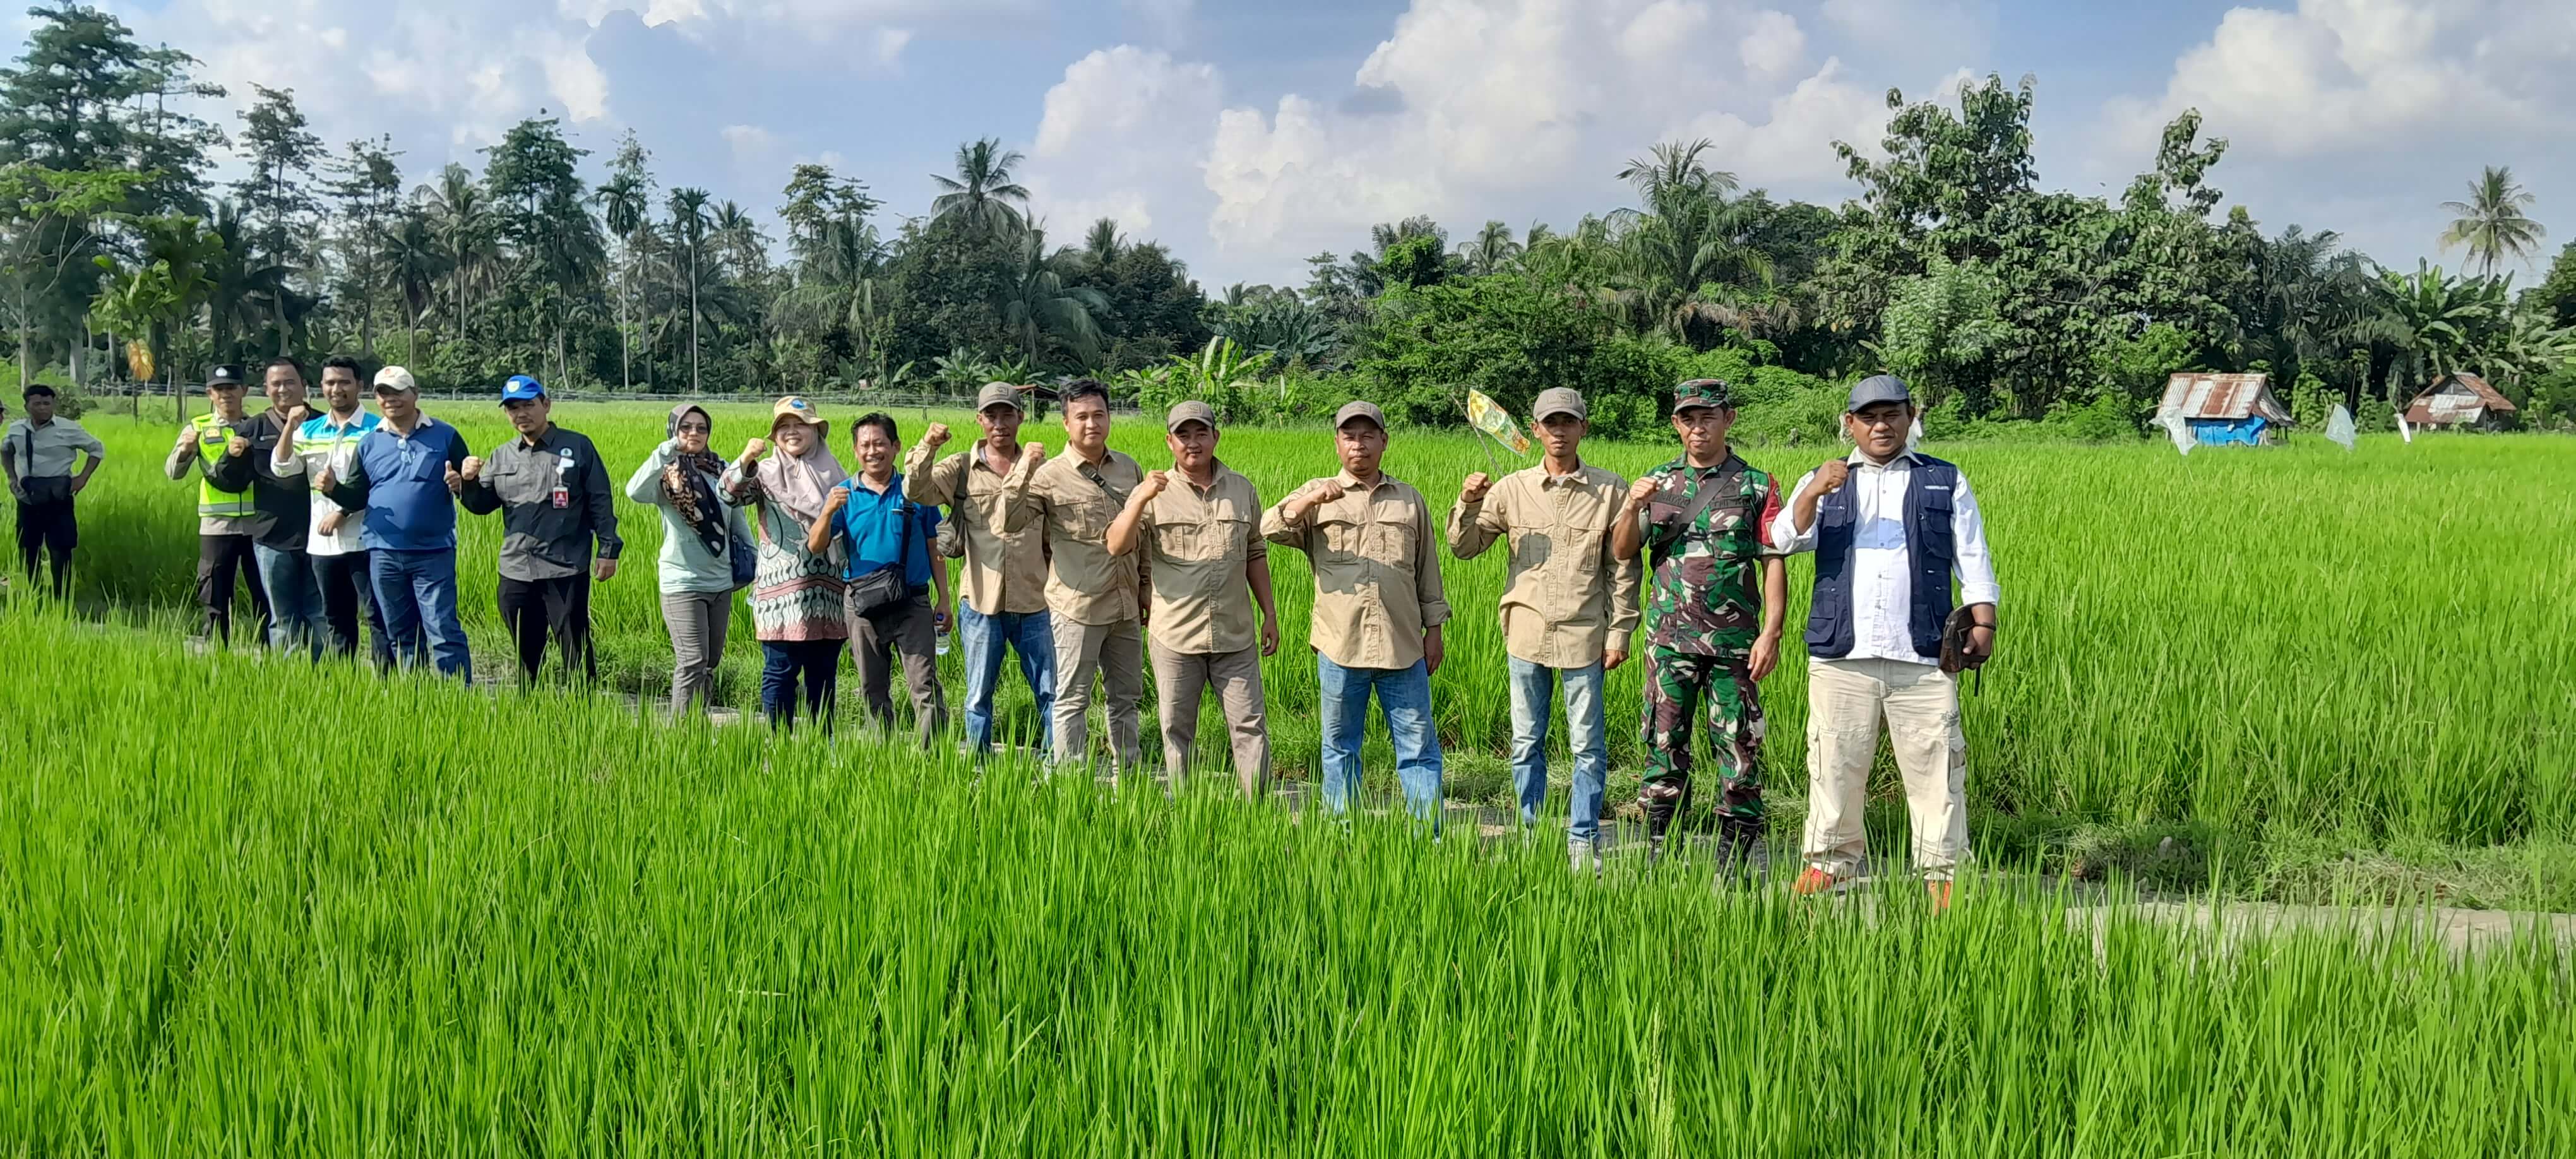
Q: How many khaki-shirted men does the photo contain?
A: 5